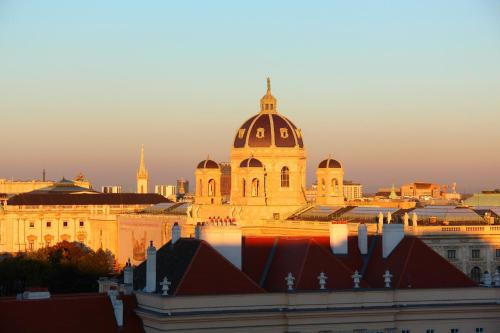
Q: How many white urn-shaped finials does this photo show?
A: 5